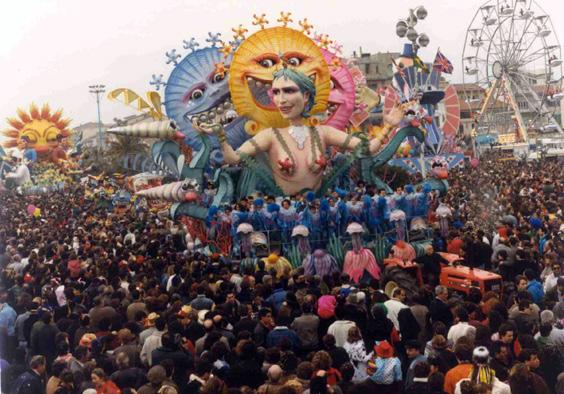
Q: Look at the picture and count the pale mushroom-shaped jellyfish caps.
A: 5